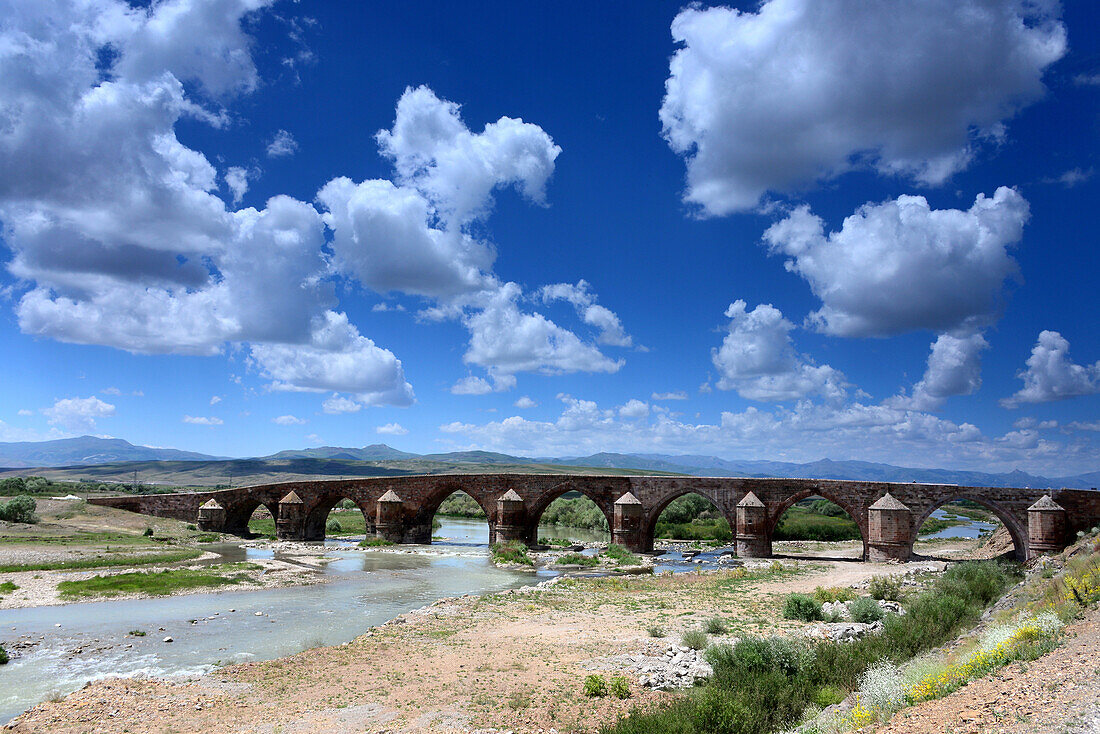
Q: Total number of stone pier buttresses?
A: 8